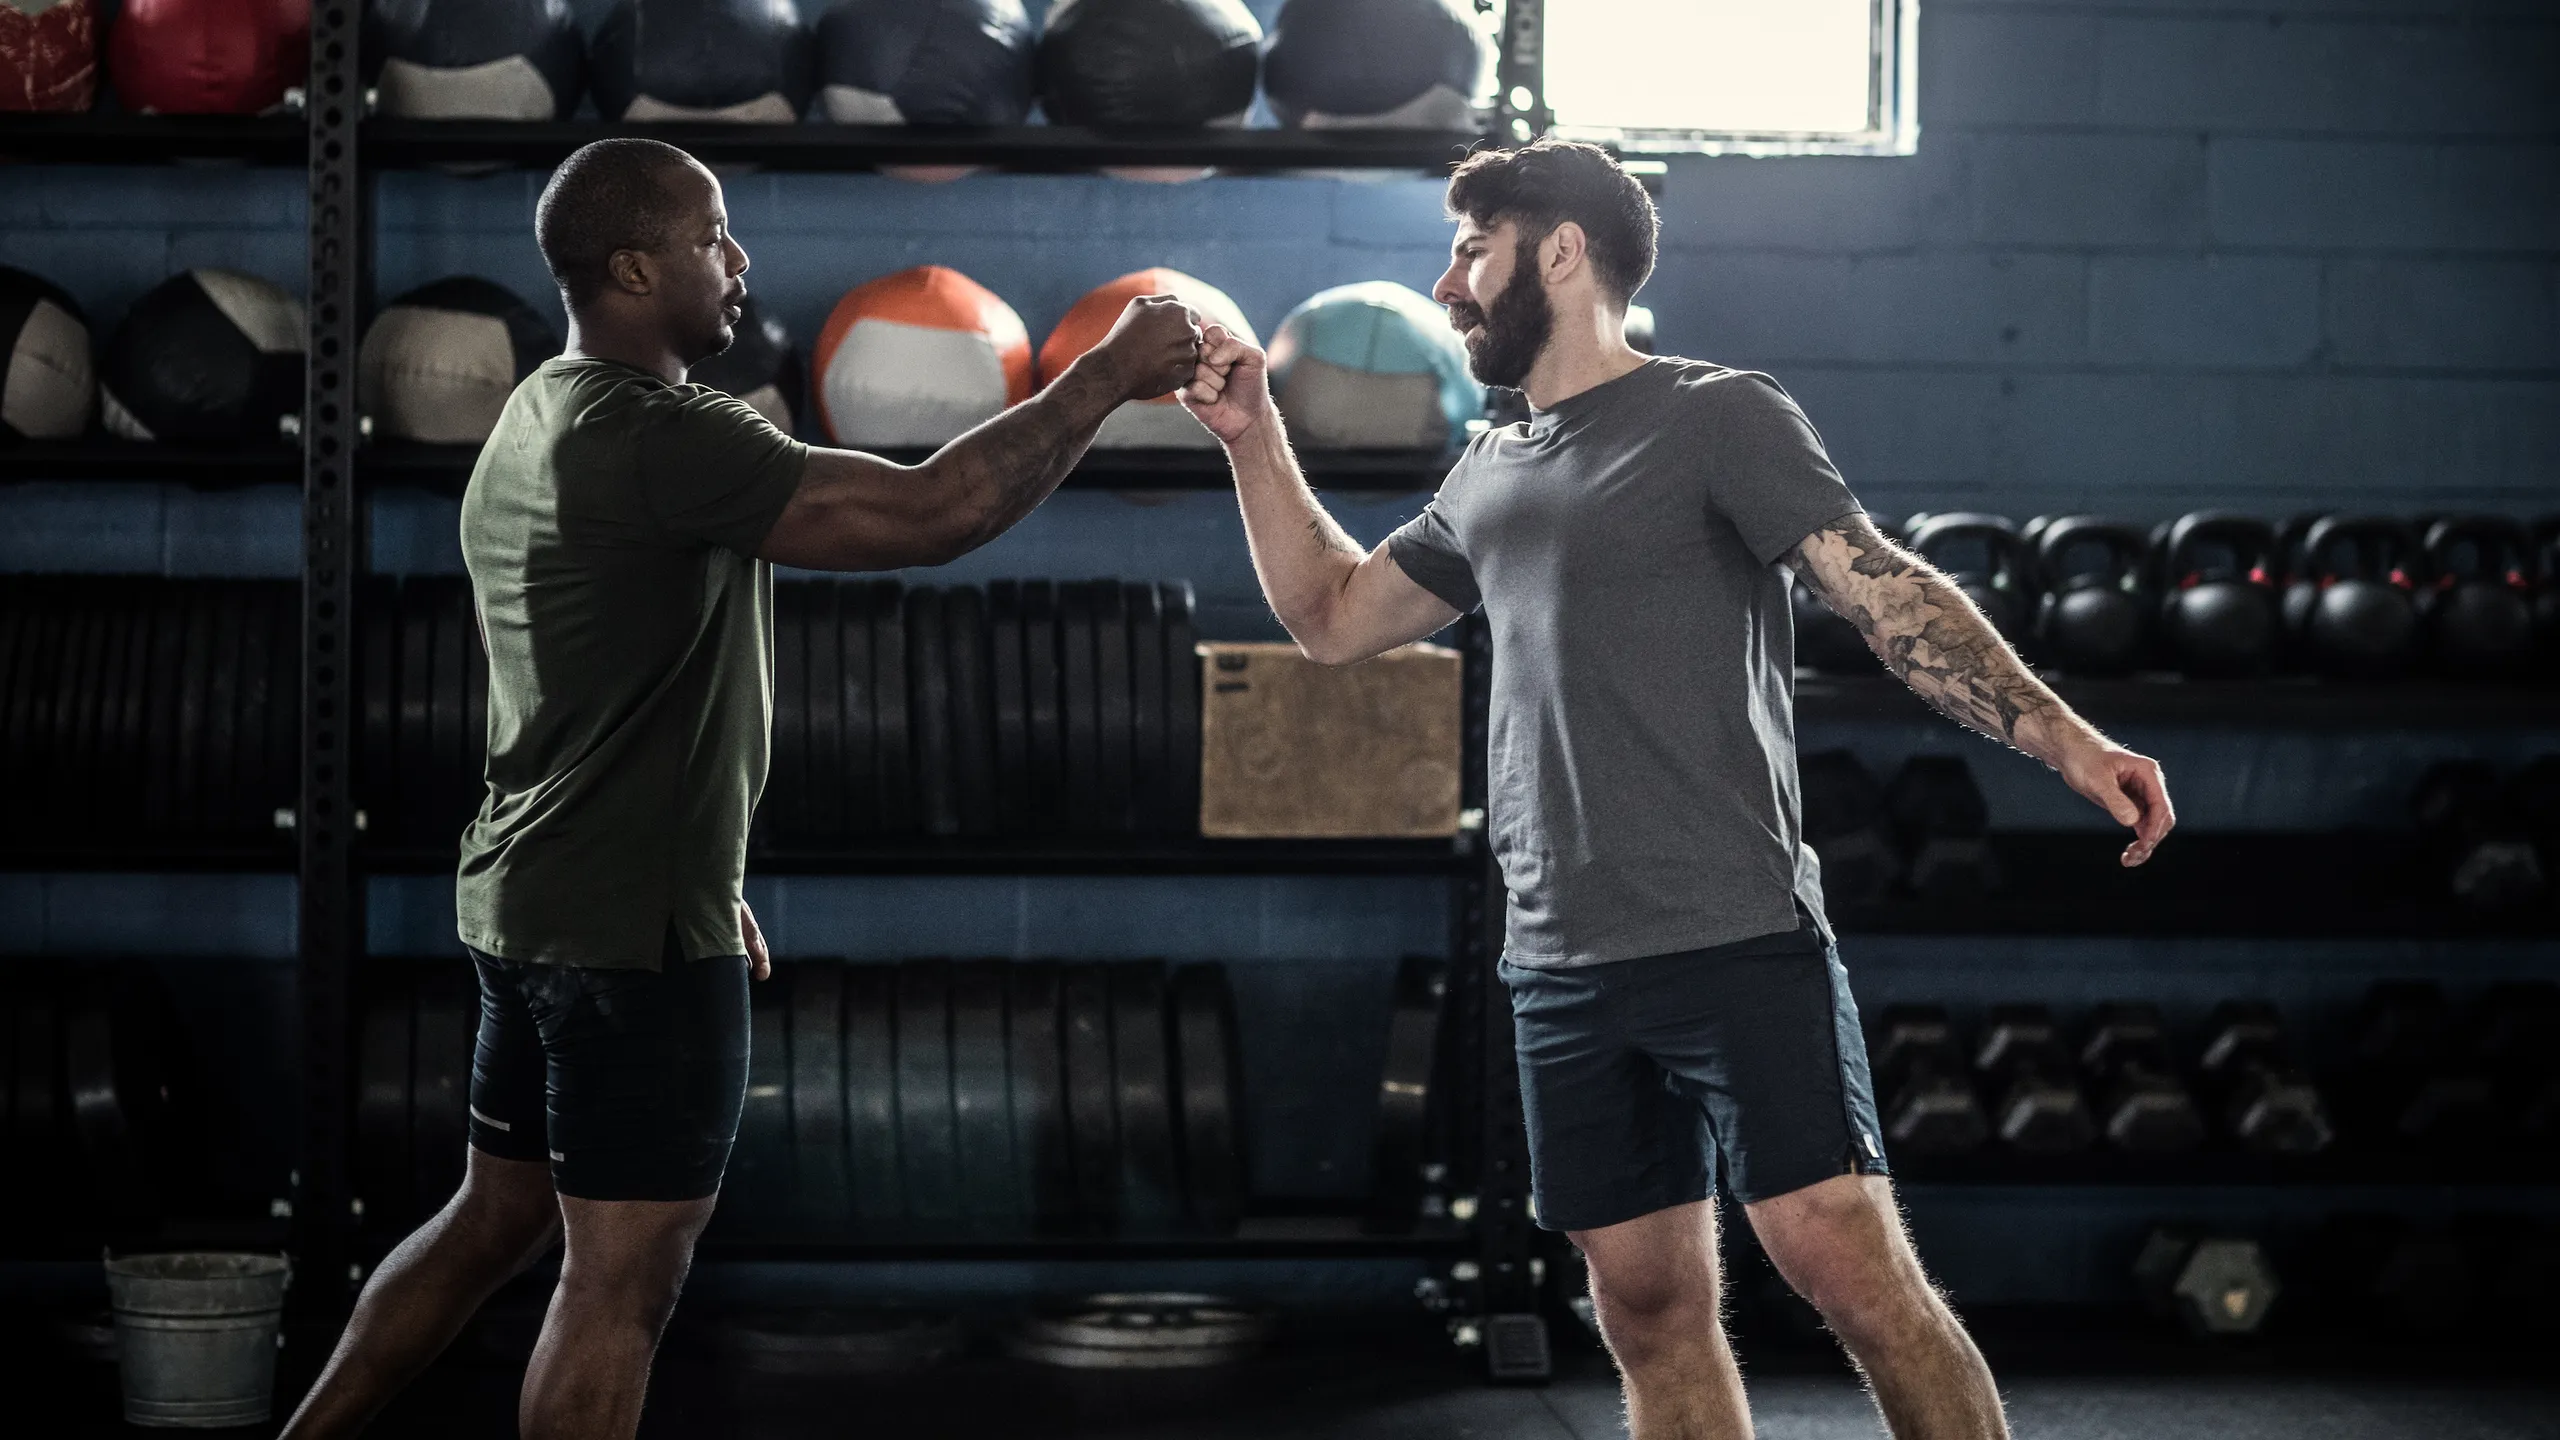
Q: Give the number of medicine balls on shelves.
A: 14